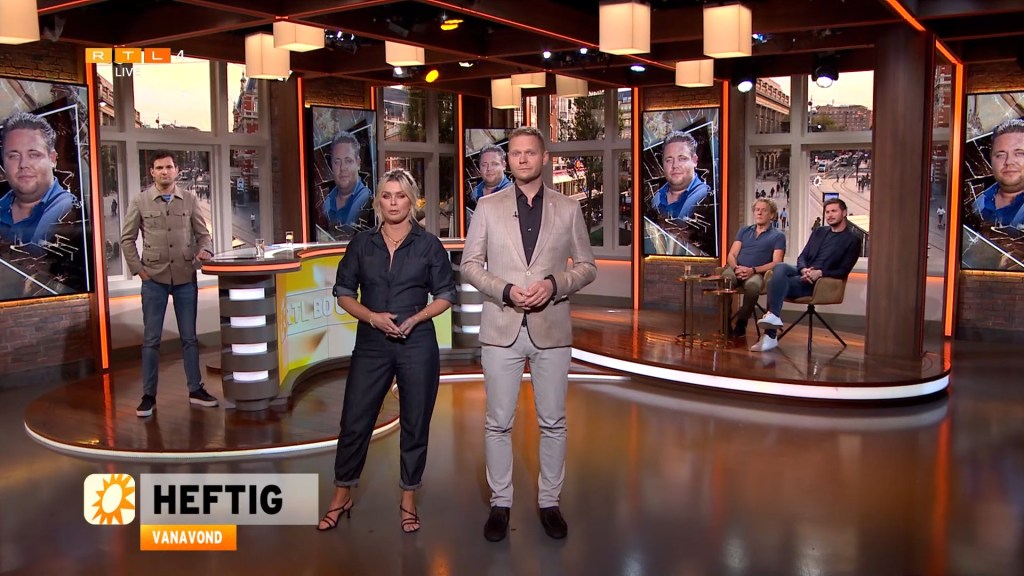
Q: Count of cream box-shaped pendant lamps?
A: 10